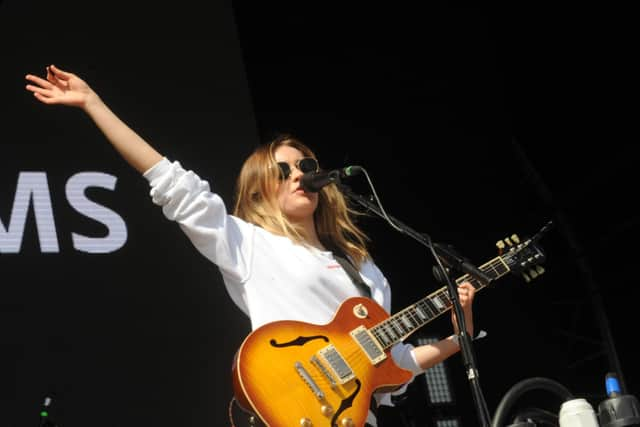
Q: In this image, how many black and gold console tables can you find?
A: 0